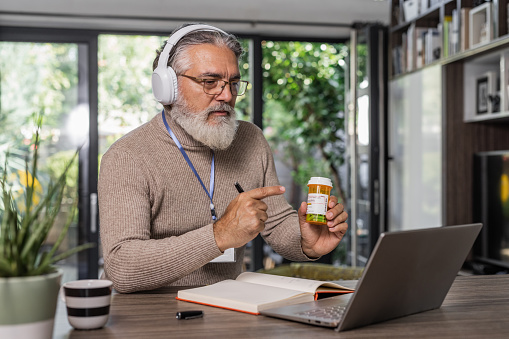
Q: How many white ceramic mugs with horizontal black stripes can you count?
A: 1